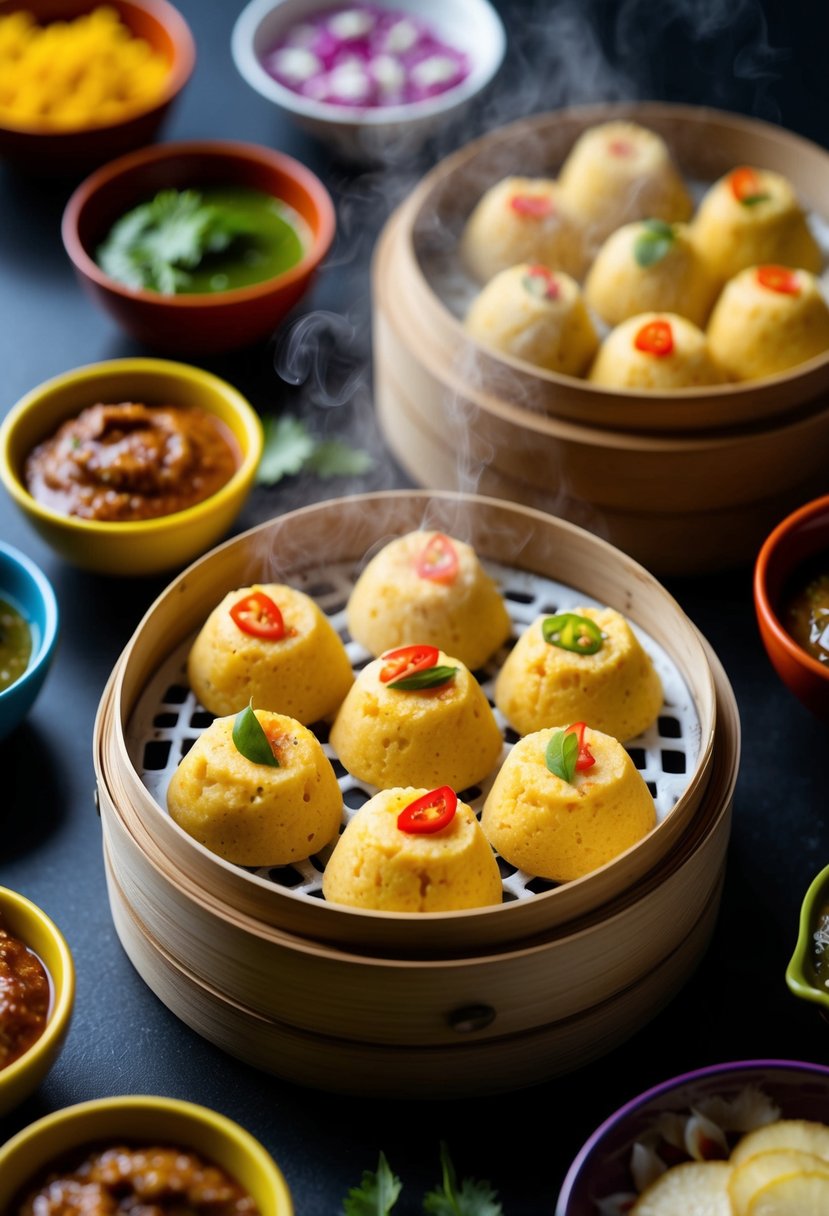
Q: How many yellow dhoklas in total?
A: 14